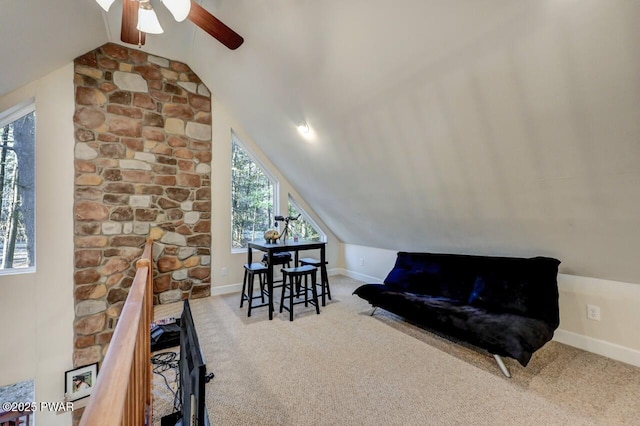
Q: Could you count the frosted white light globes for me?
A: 3